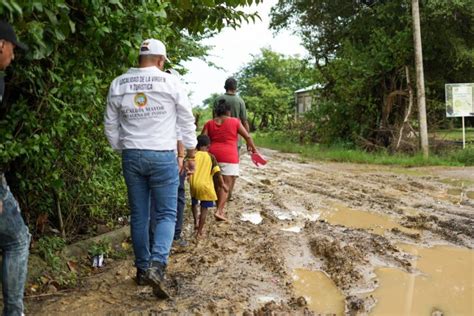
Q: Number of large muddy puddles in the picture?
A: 3